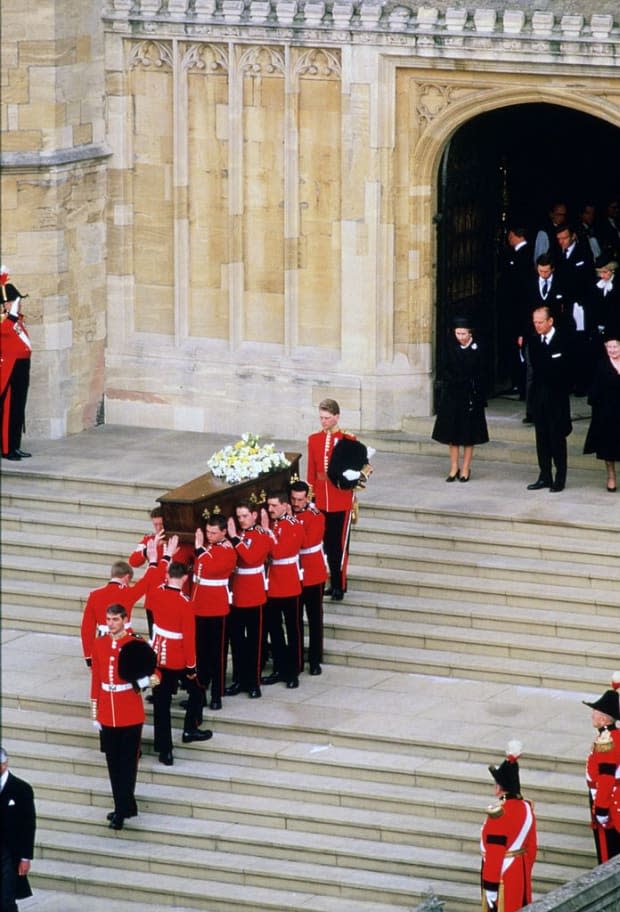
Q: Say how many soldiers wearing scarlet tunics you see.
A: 12